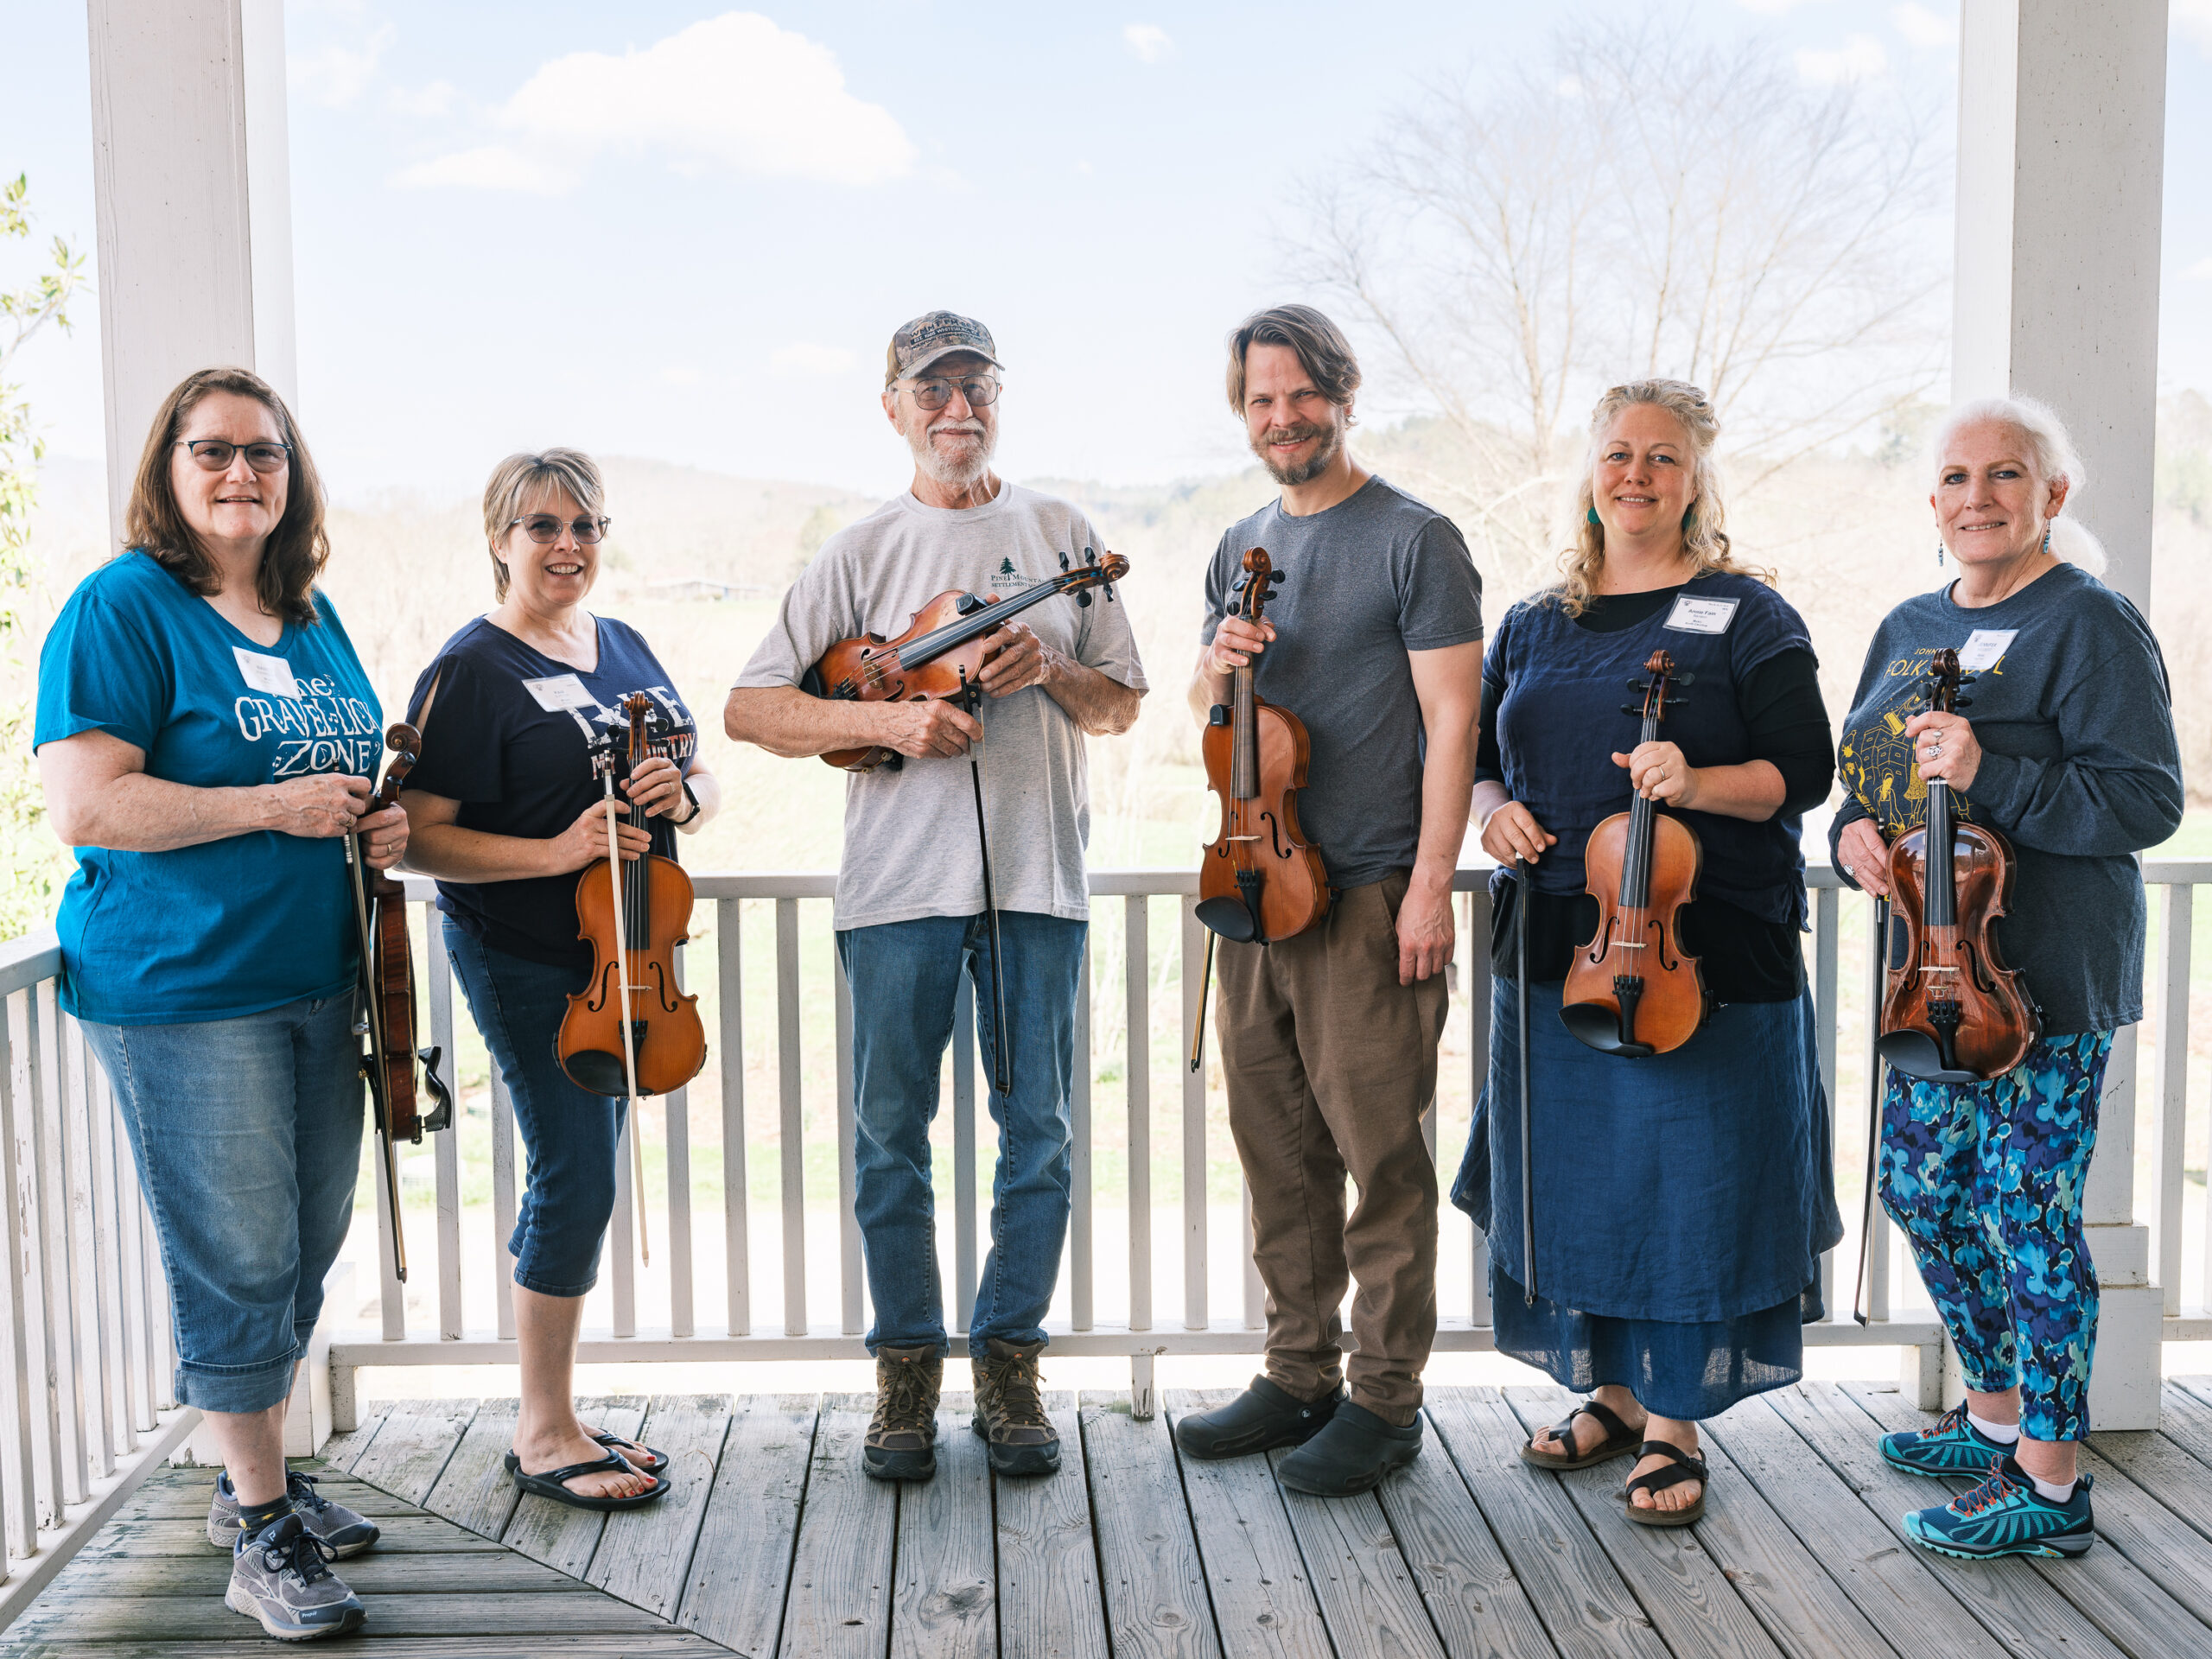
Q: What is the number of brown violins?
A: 6